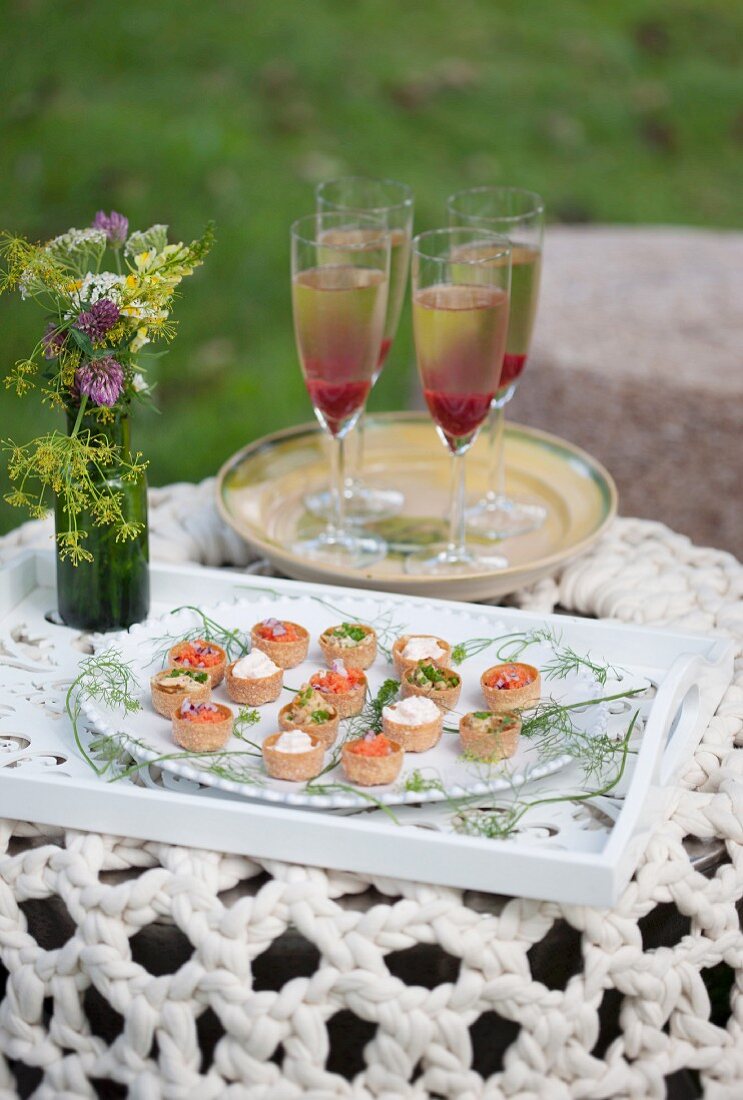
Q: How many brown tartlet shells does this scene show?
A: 15